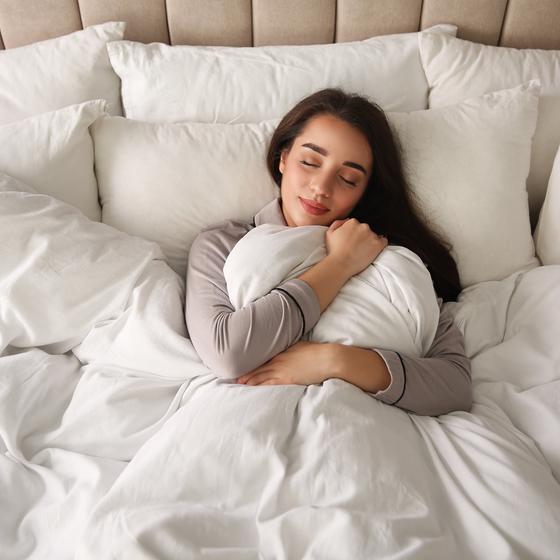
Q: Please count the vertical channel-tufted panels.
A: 7